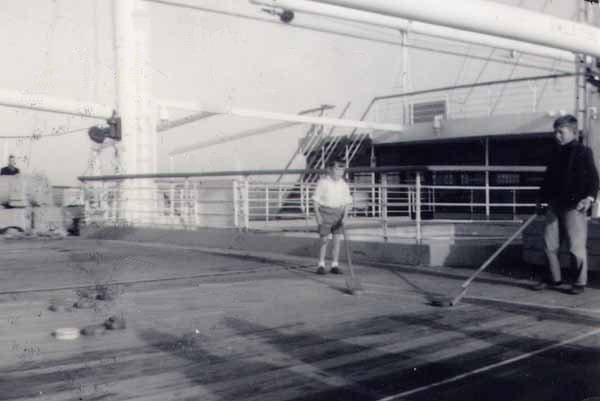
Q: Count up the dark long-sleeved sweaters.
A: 1